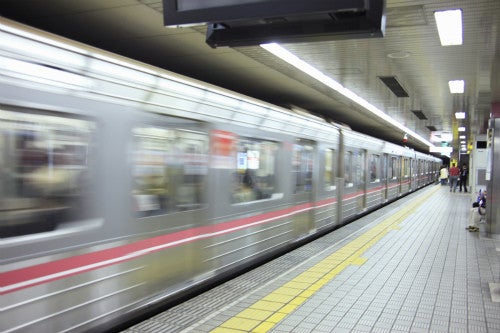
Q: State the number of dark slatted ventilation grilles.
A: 3